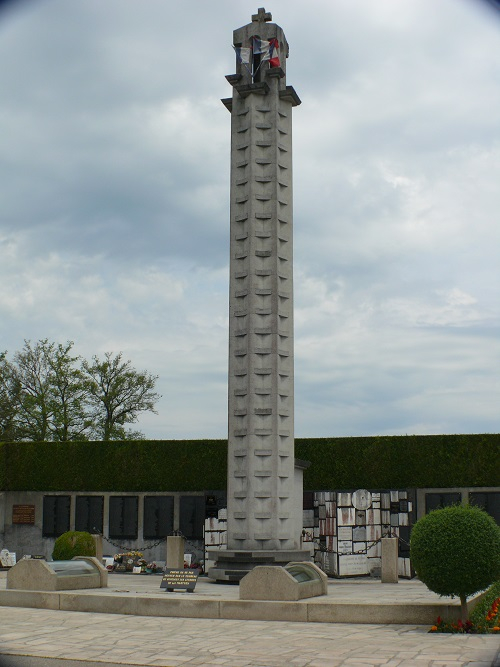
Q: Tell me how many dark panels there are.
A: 7